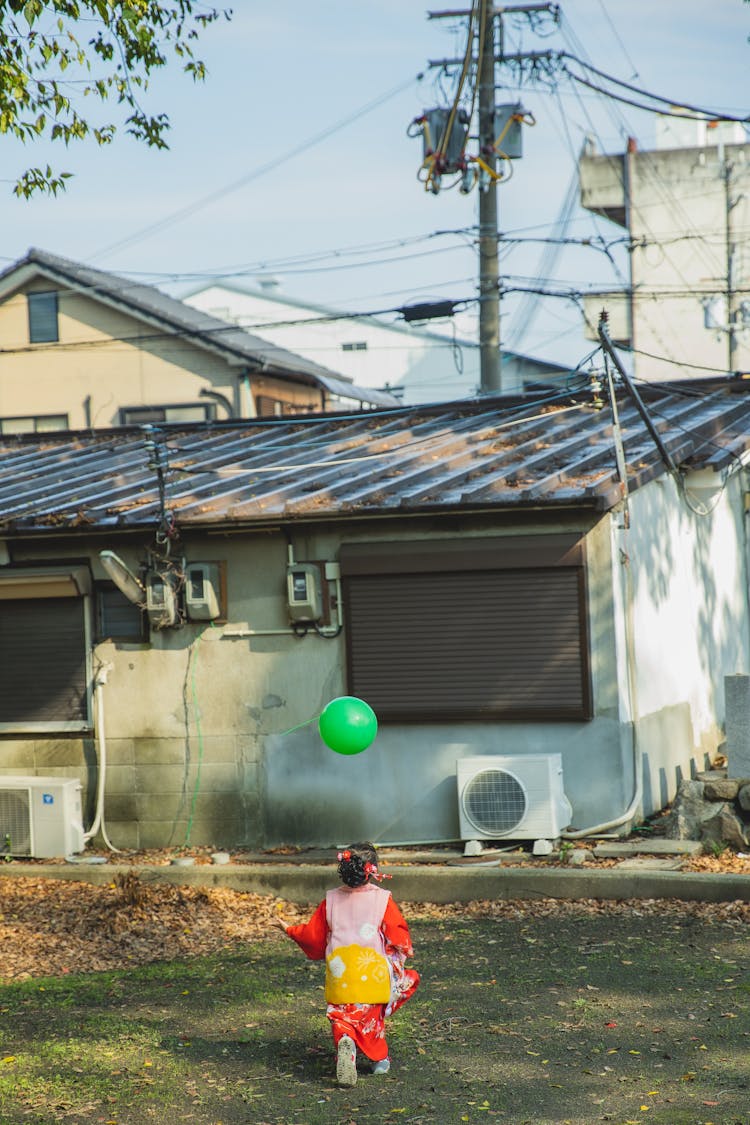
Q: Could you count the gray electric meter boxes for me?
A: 3